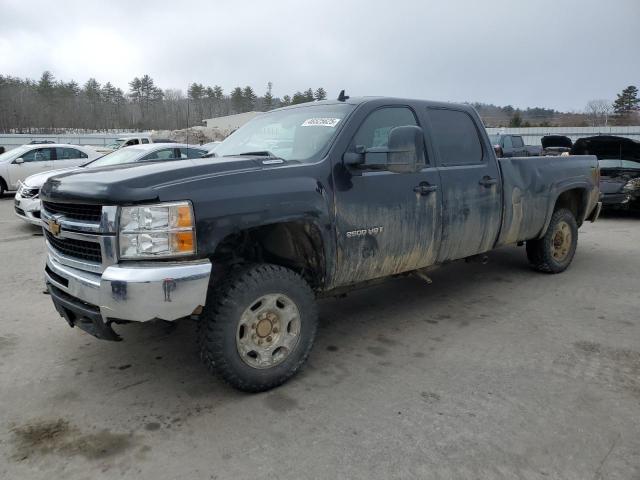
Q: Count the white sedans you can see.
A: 2